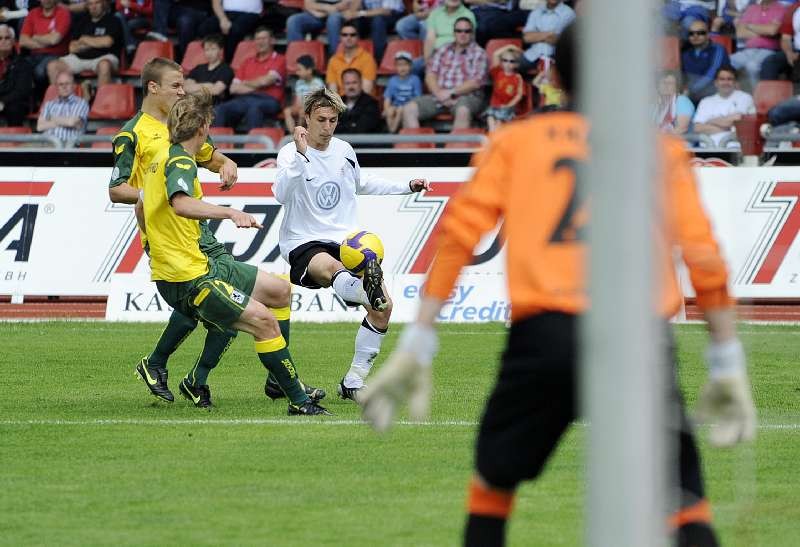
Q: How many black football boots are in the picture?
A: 6